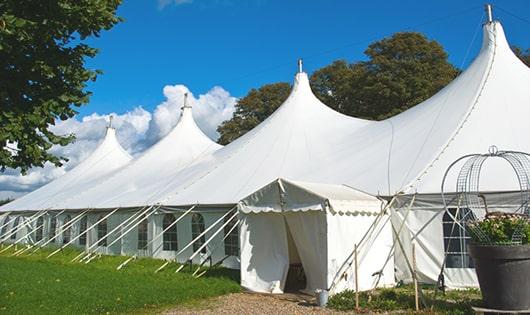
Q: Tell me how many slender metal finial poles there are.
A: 4